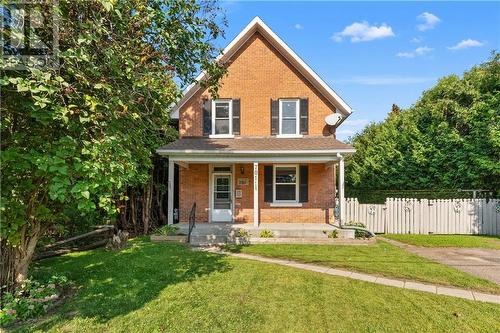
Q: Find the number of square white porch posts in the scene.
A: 3